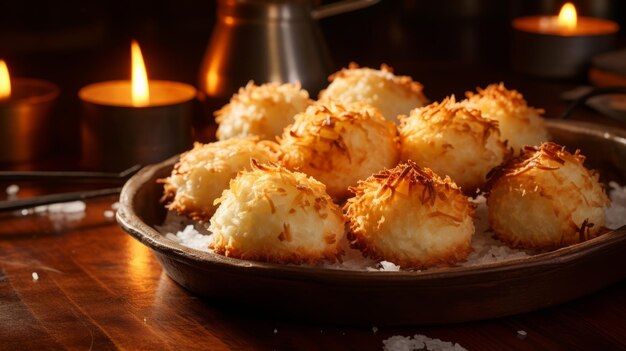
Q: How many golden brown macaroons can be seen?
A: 9